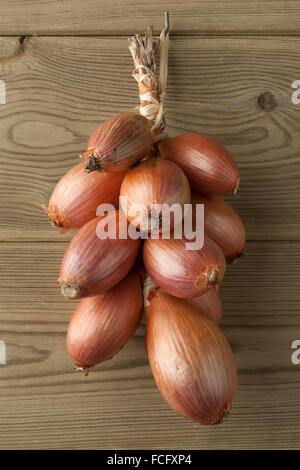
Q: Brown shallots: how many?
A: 10